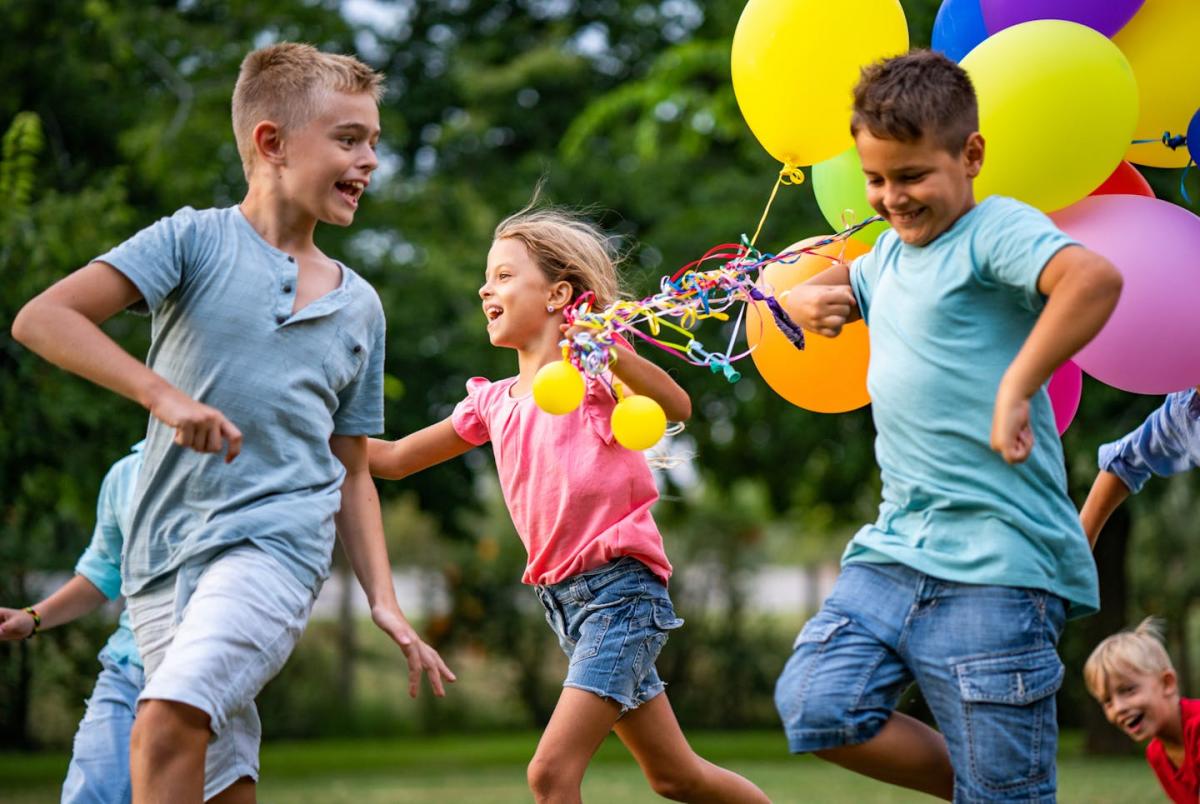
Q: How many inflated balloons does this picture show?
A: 13